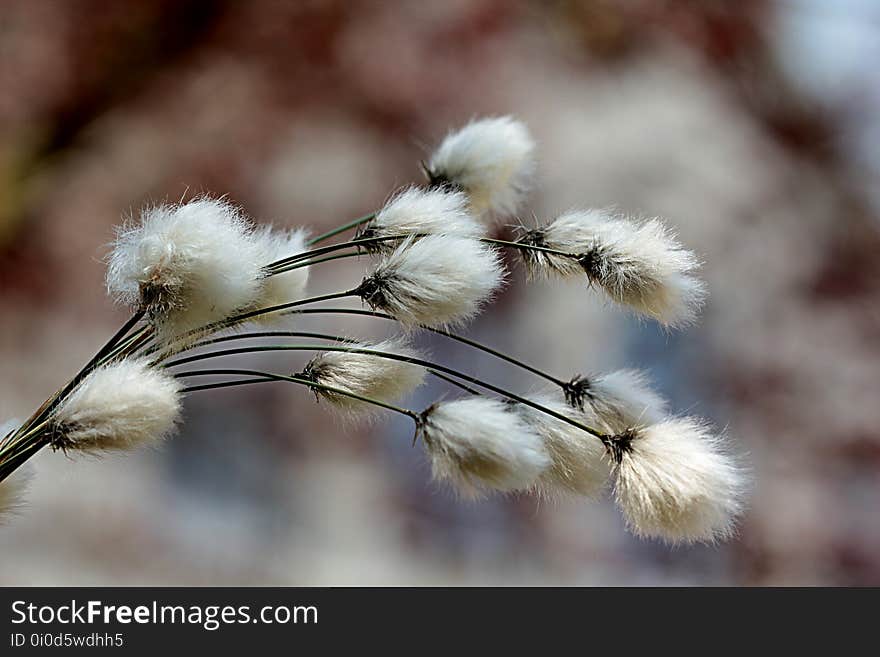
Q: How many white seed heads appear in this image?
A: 14